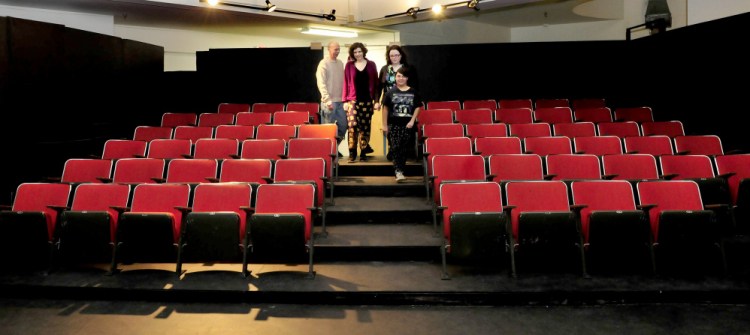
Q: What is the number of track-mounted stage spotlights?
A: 6